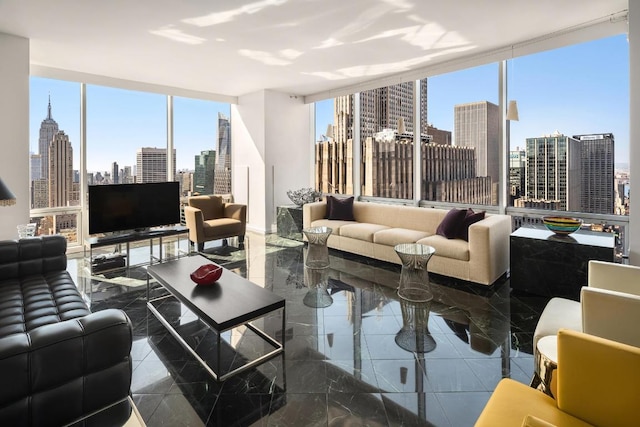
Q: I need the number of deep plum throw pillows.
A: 3